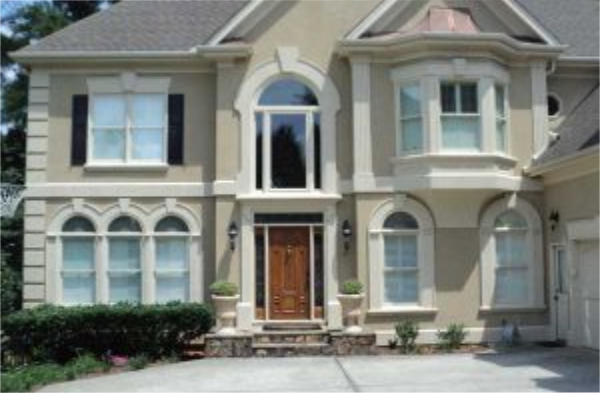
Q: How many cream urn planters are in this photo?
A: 2